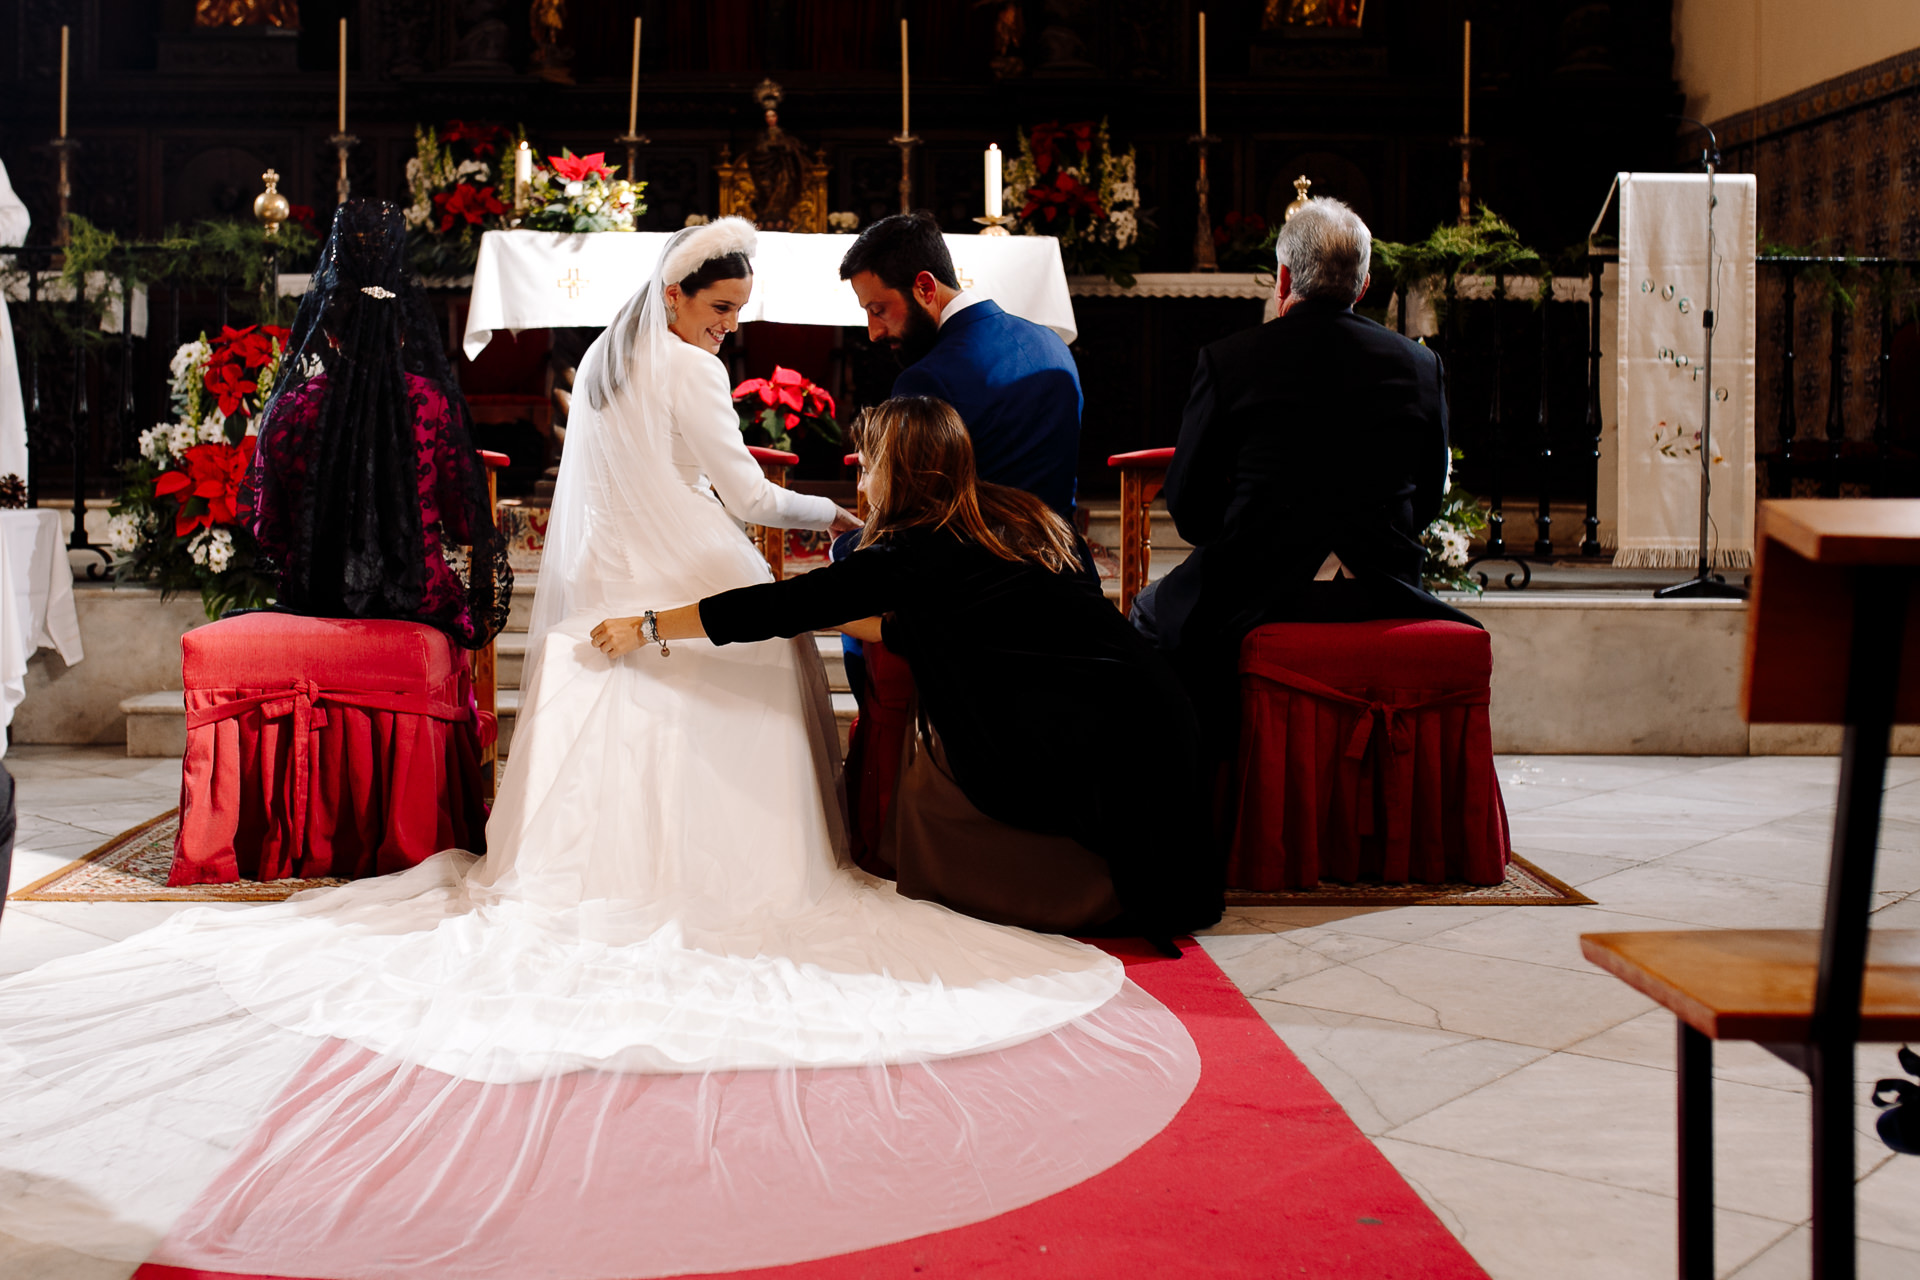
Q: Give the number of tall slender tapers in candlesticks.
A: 6